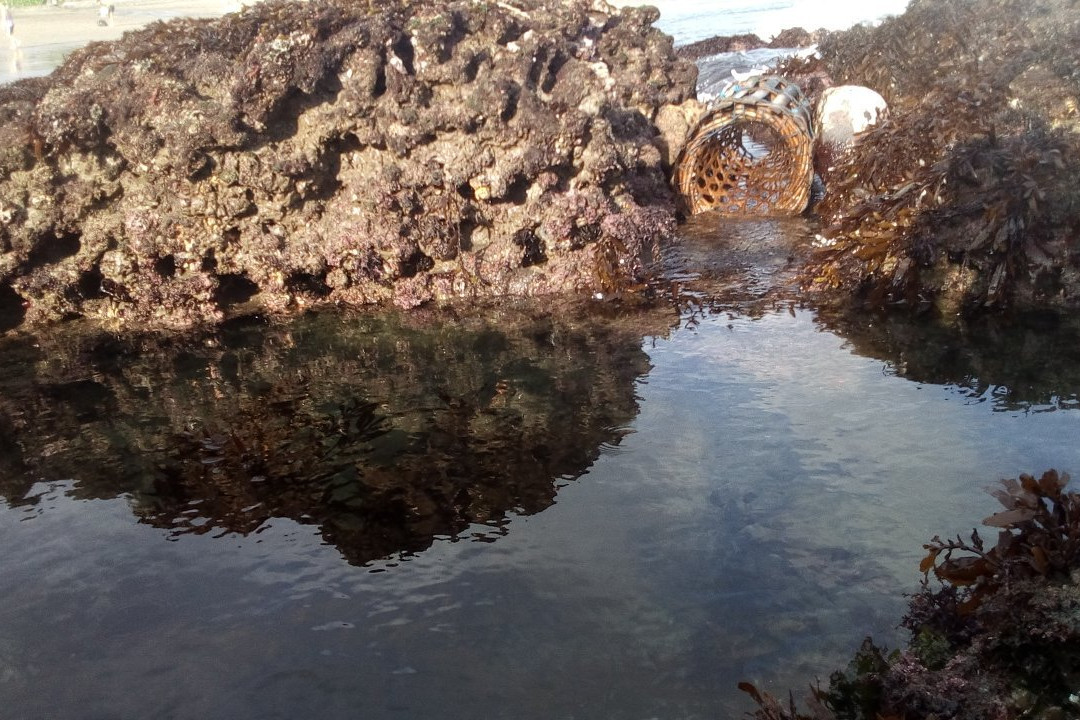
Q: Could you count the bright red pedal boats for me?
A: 0